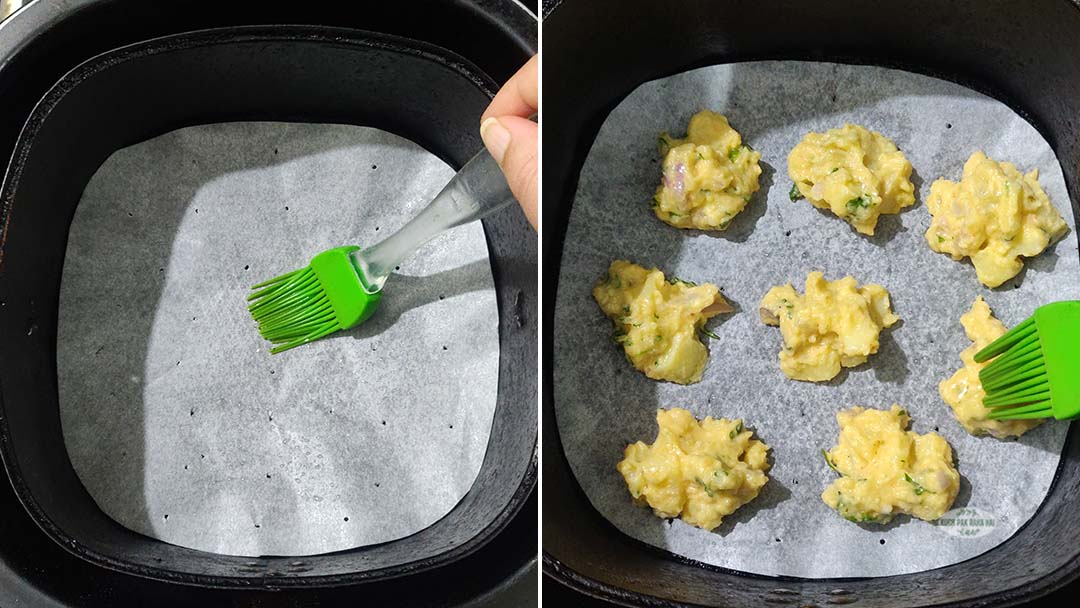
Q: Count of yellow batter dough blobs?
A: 8